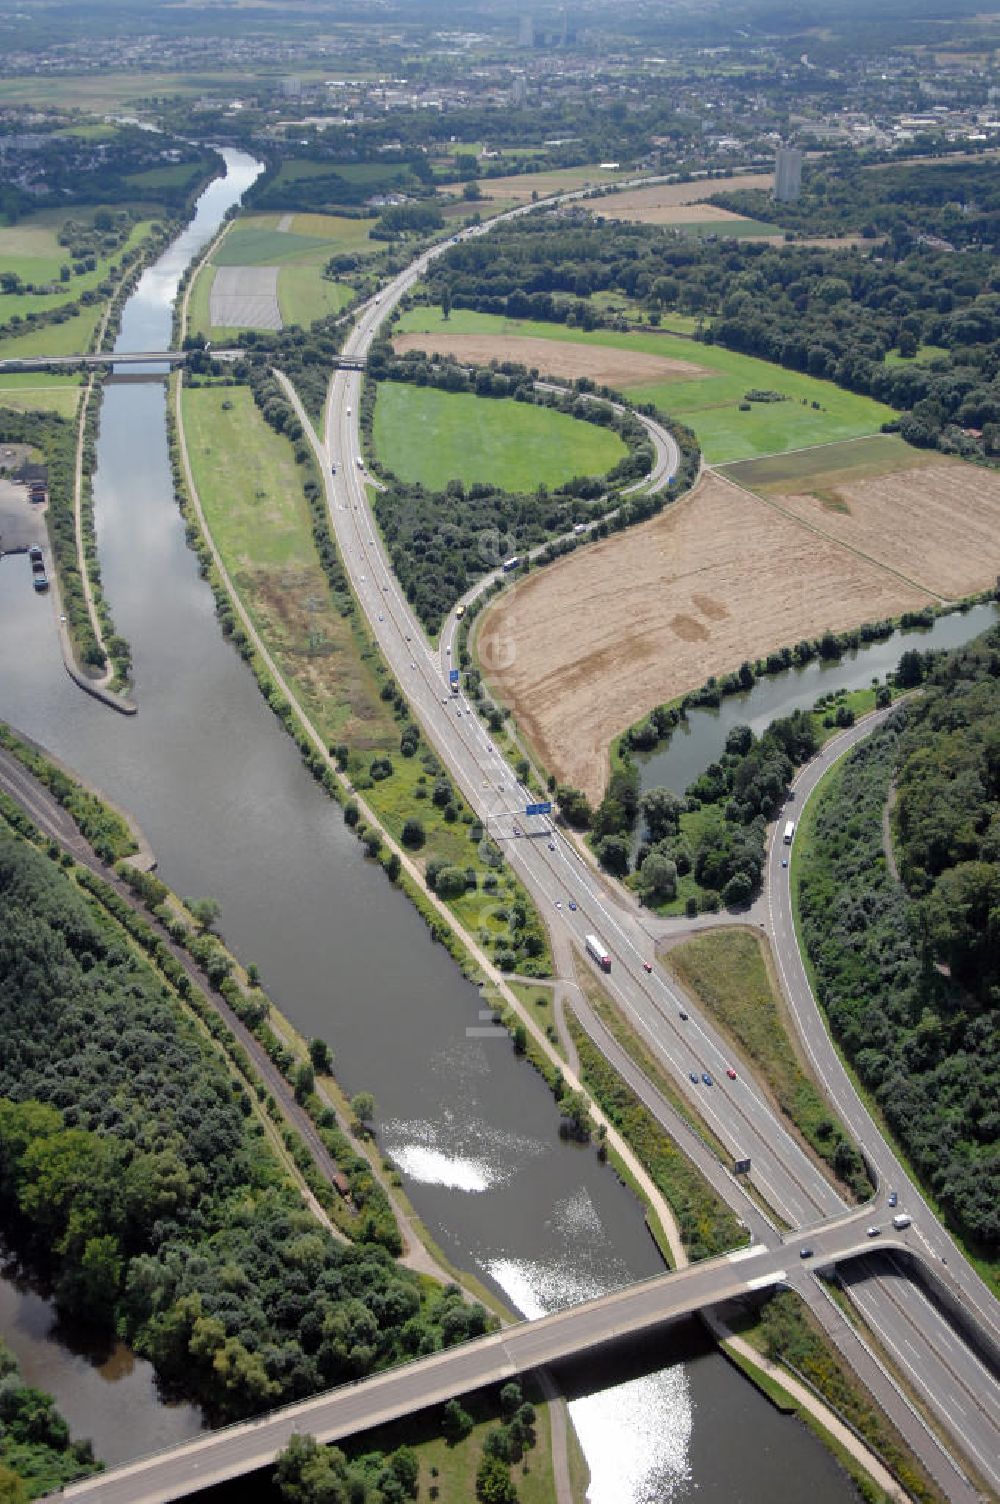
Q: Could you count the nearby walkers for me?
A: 0